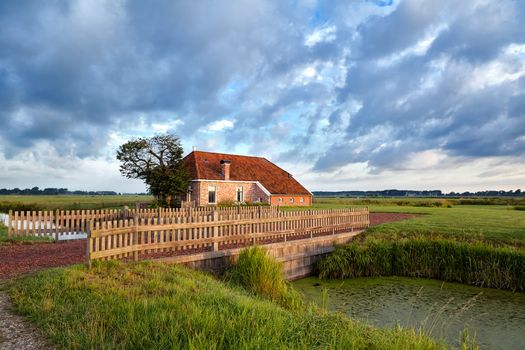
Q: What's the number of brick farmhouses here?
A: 1